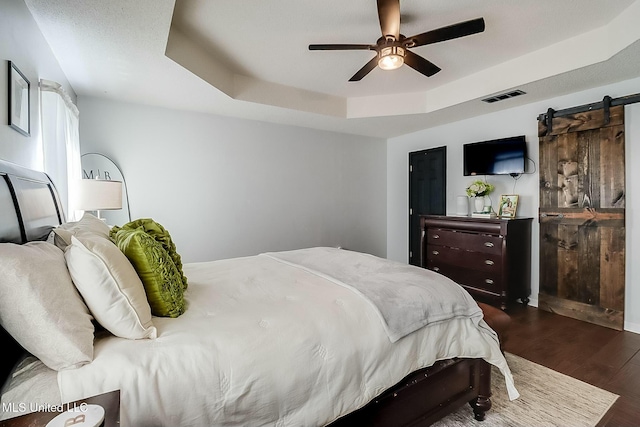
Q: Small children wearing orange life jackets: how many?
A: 0